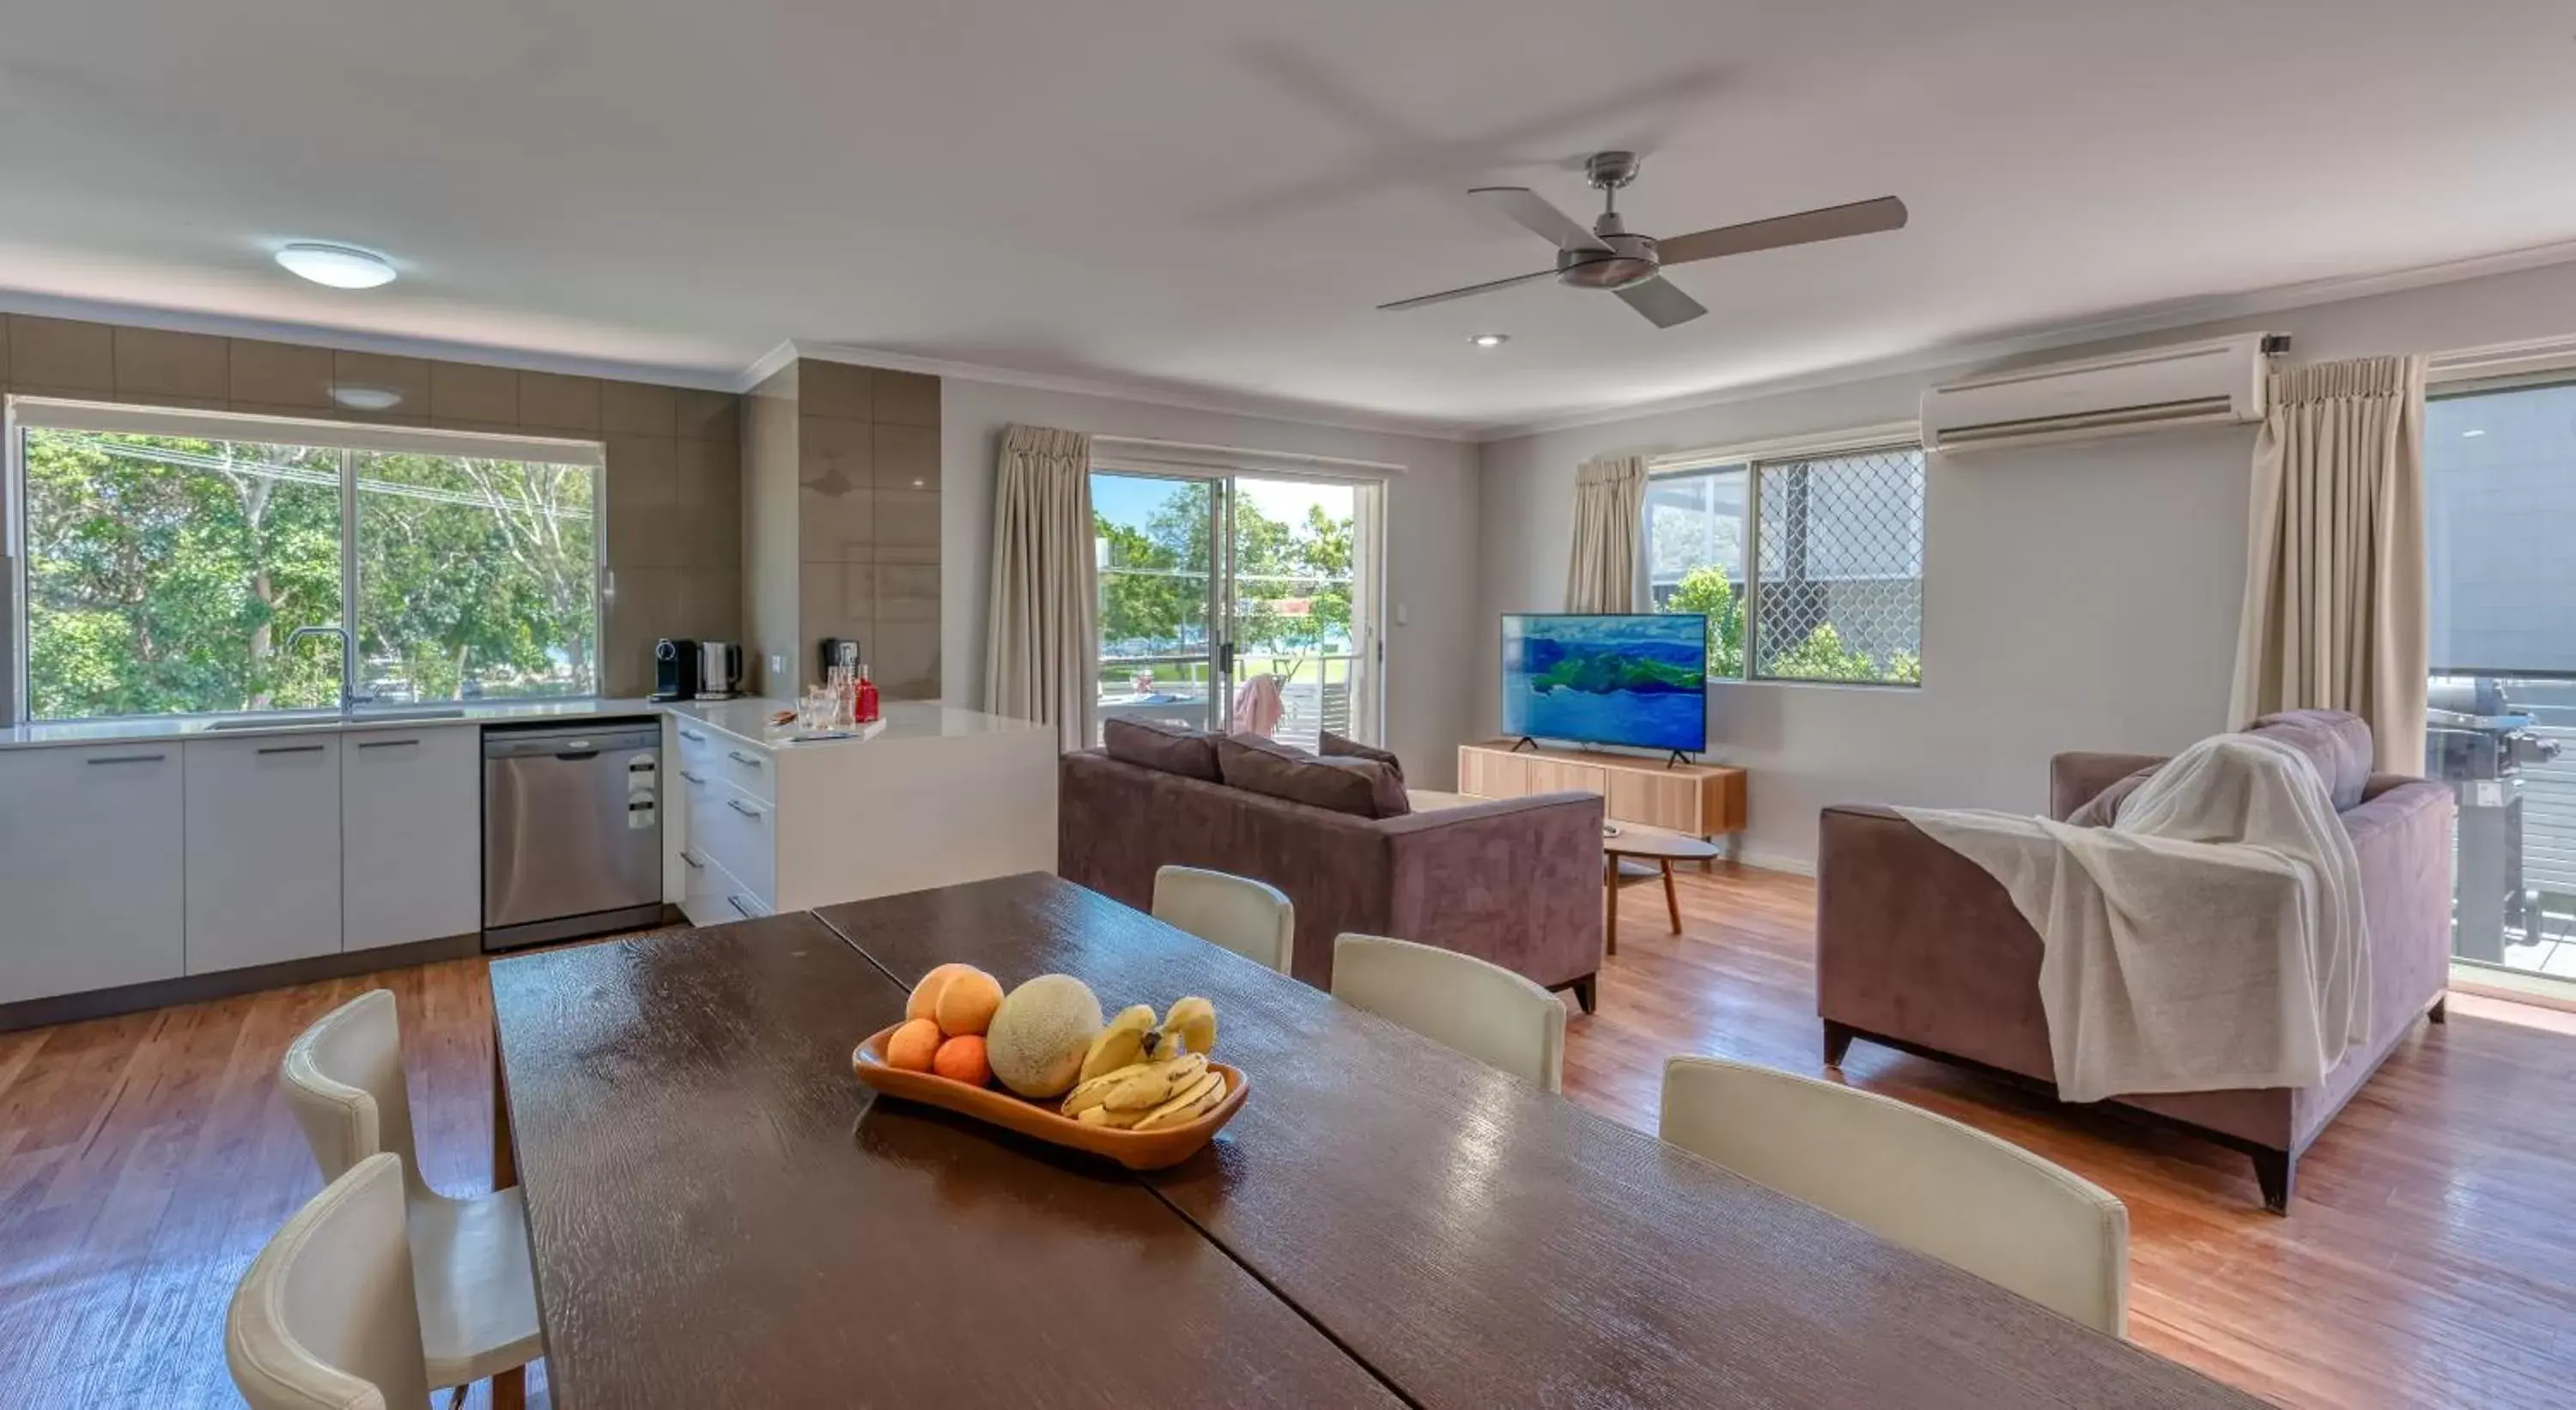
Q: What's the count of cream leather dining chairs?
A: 5